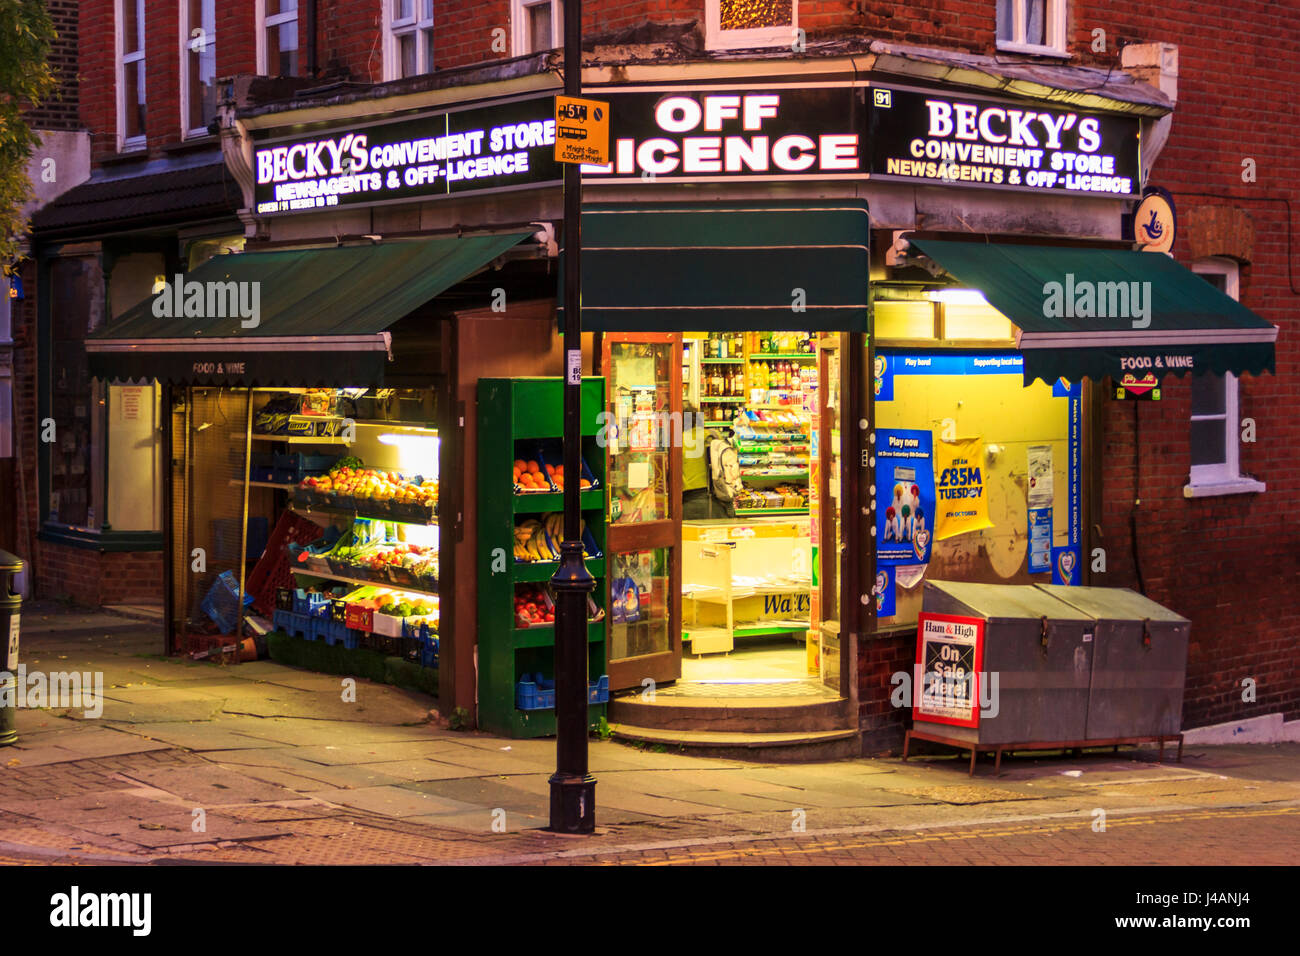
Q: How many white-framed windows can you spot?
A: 8